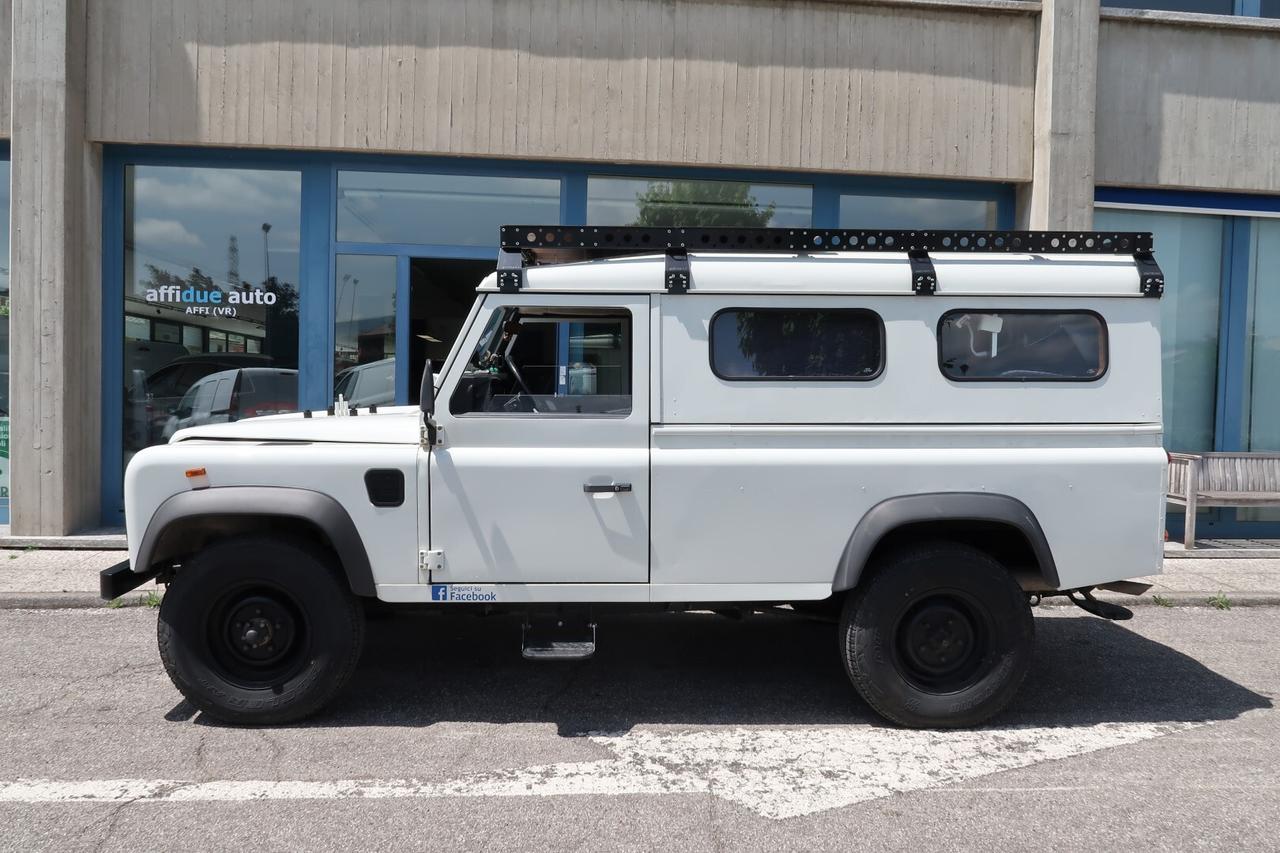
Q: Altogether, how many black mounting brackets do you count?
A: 4